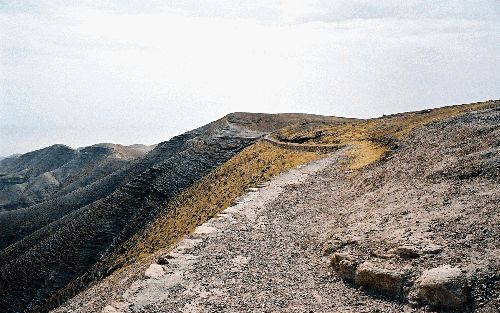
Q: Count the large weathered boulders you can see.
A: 3